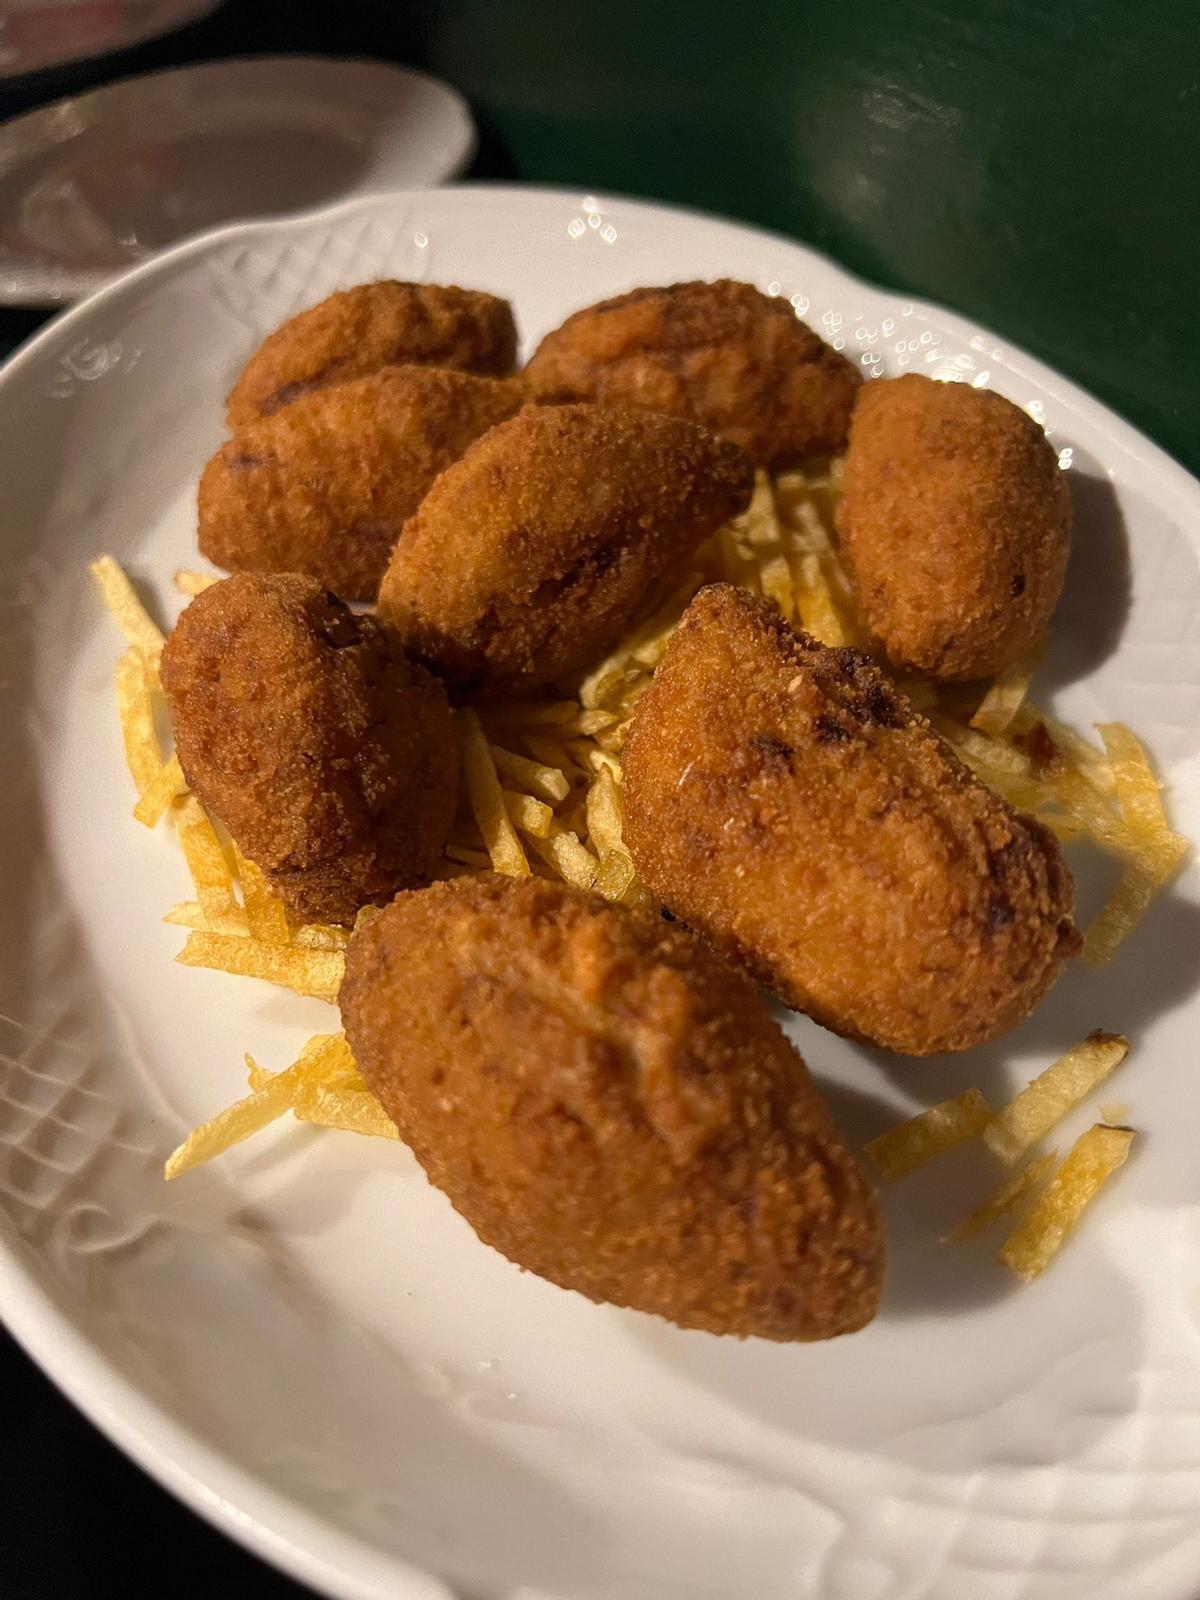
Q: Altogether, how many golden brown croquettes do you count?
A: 8